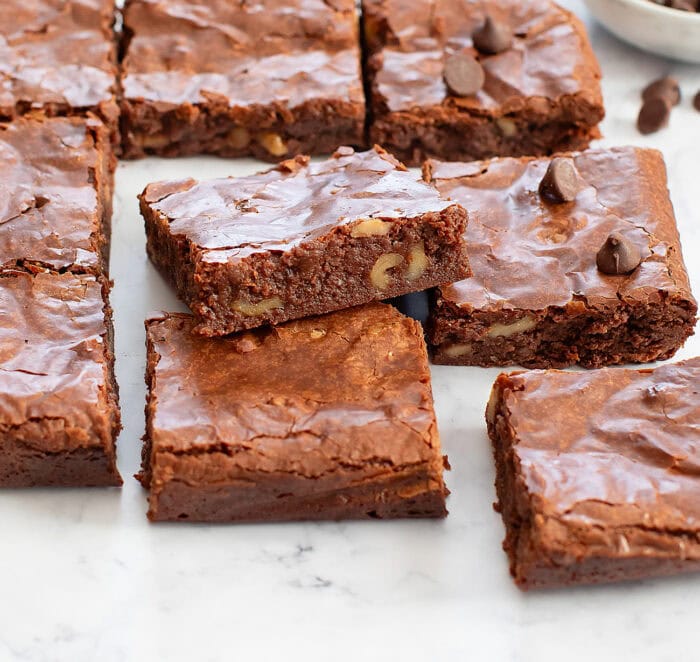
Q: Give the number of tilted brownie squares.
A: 1